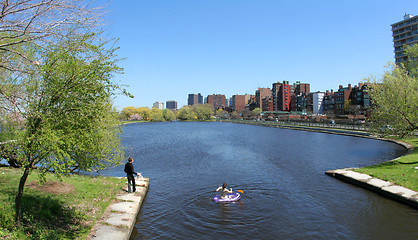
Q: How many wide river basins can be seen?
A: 1